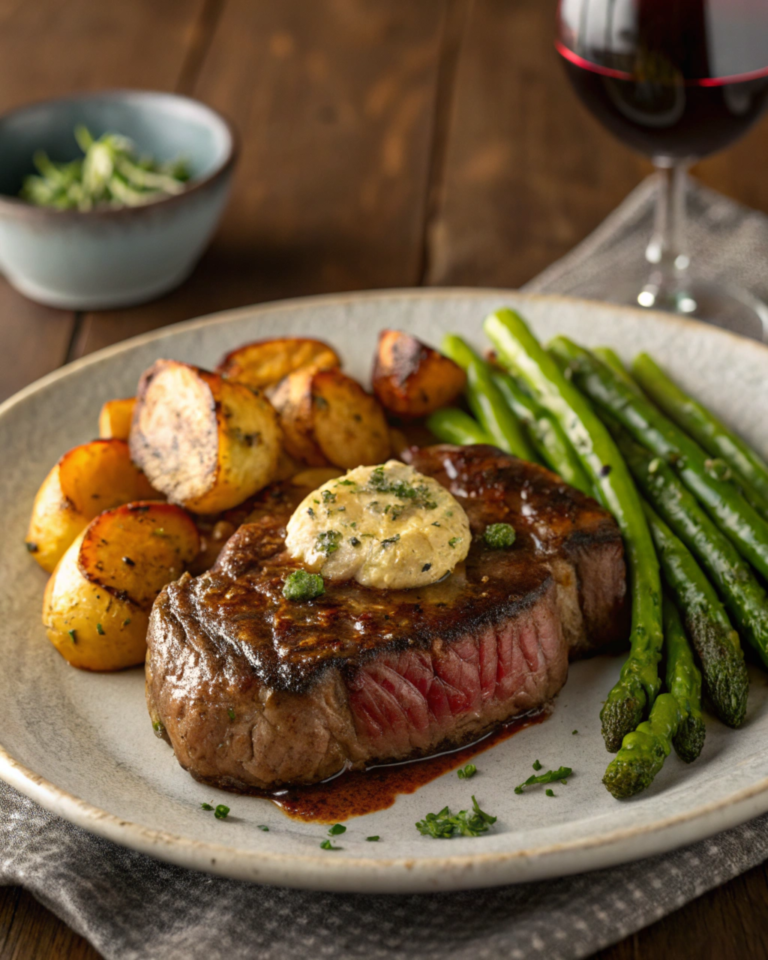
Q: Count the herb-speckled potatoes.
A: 7